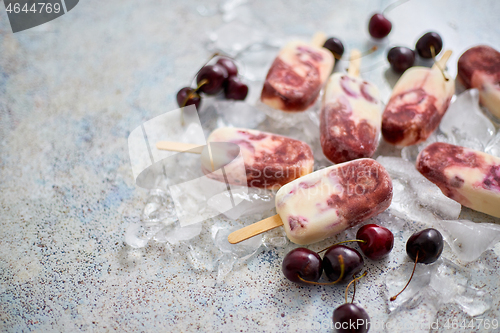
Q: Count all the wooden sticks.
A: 5